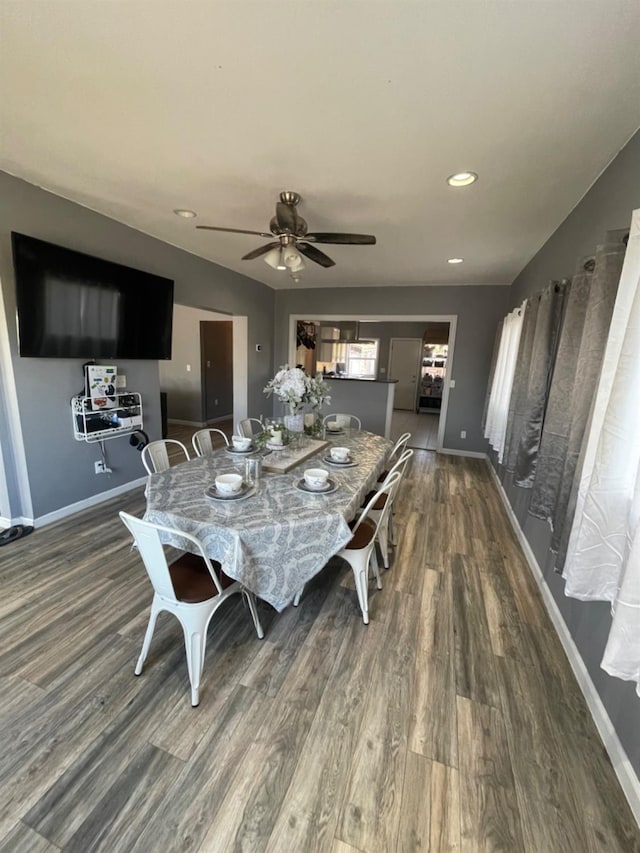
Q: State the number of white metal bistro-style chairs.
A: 8